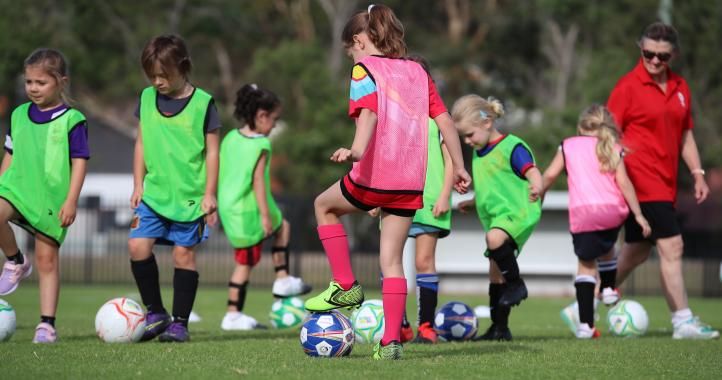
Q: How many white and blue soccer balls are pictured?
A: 2